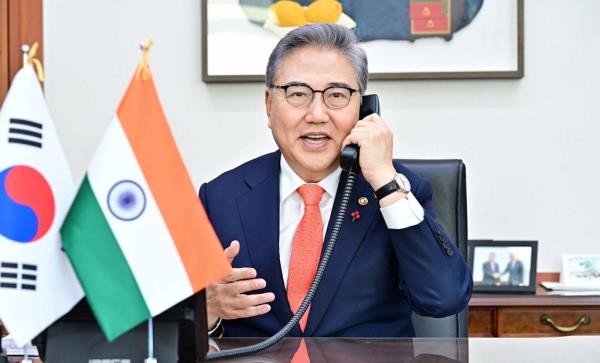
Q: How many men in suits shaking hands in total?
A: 2